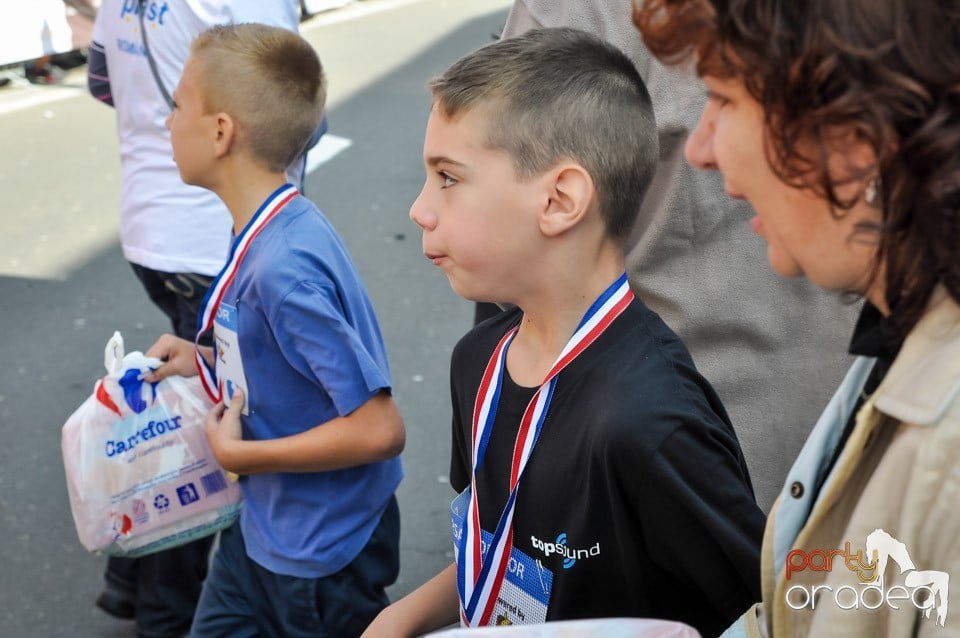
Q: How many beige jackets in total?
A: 1